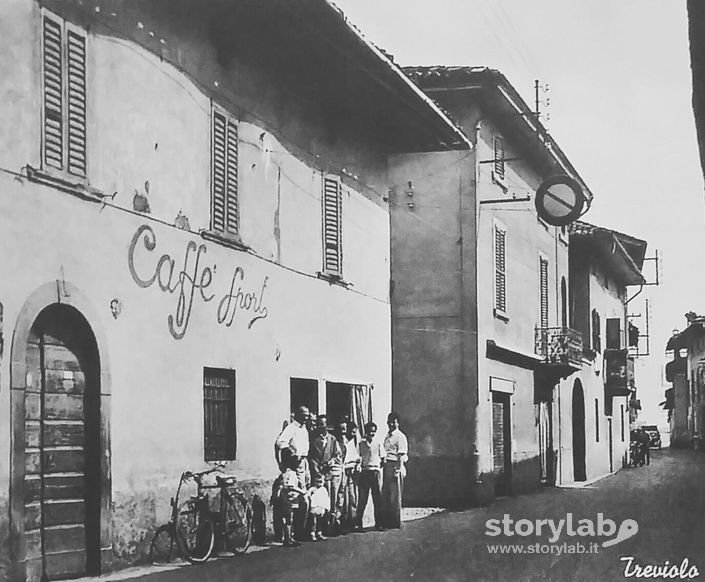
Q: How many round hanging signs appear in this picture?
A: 1